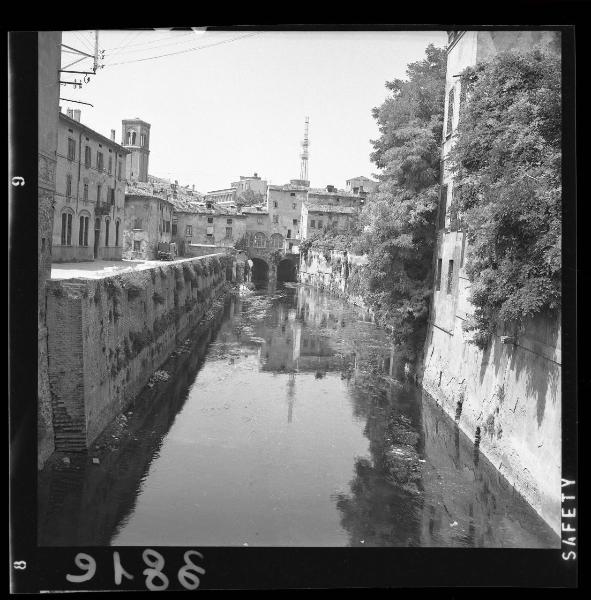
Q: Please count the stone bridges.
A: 1